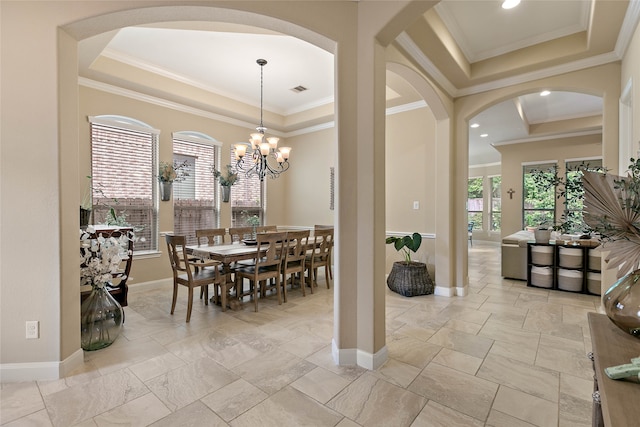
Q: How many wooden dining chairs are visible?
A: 8